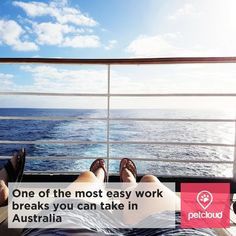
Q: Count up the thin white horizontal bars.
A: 4